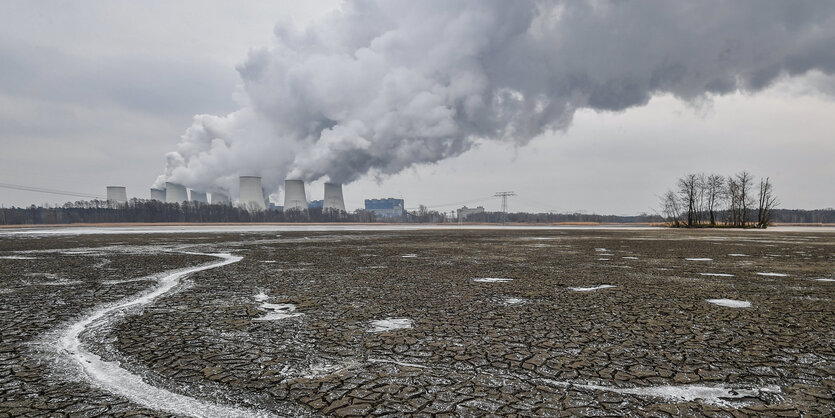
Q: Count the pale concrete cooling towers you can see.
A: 8